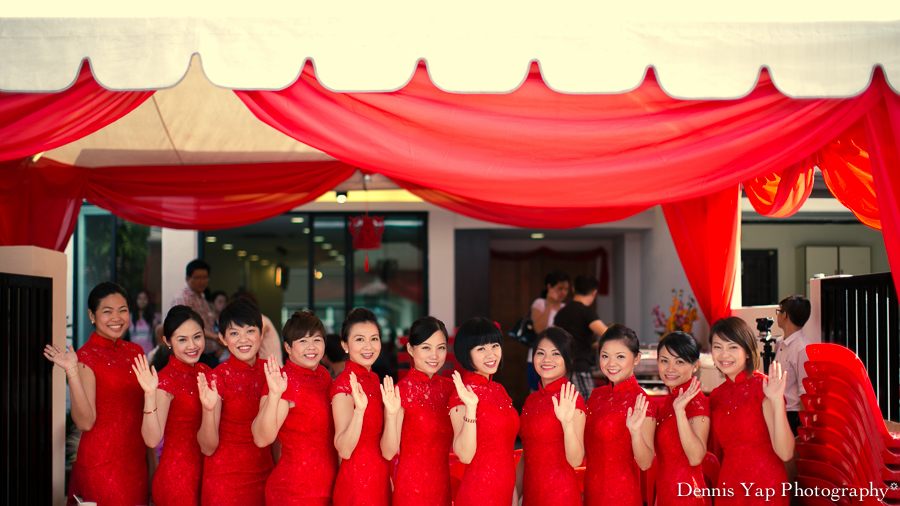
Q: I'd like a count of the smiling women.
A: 11